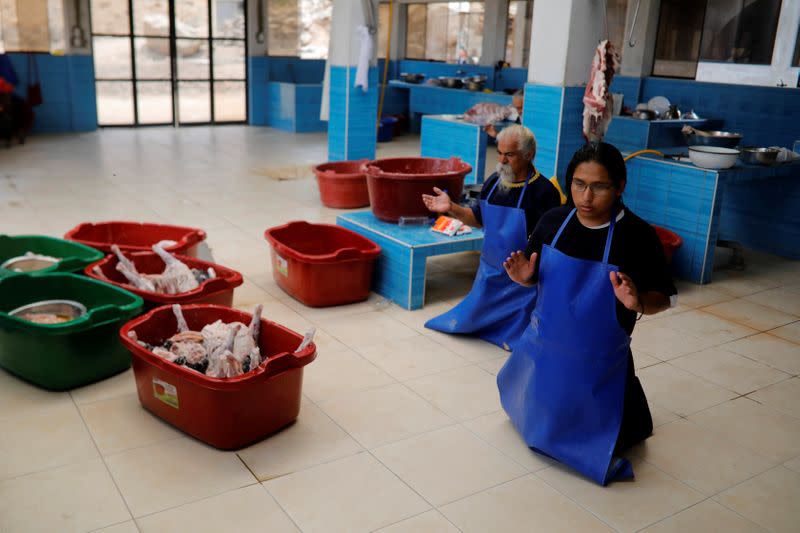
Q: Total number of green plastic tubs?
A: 2